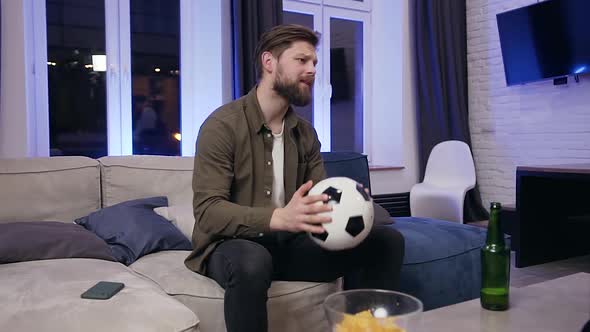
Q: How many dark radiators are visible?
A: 1